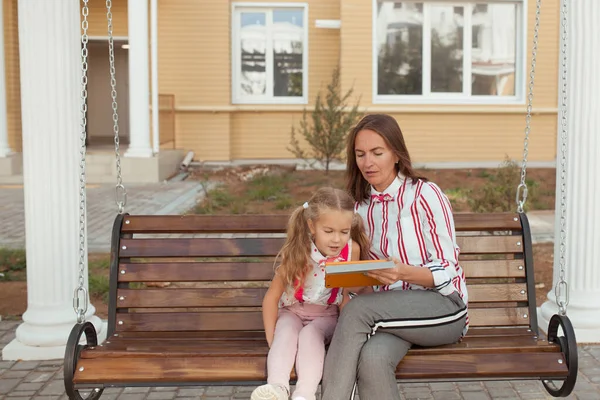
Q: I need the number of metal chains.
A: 4